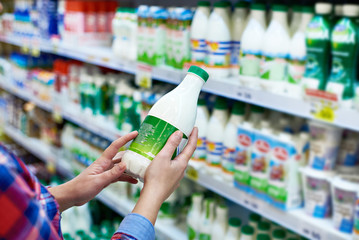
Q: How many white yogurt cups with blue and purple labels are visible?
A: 4